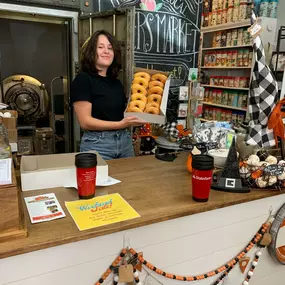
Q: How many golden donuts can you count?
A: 12